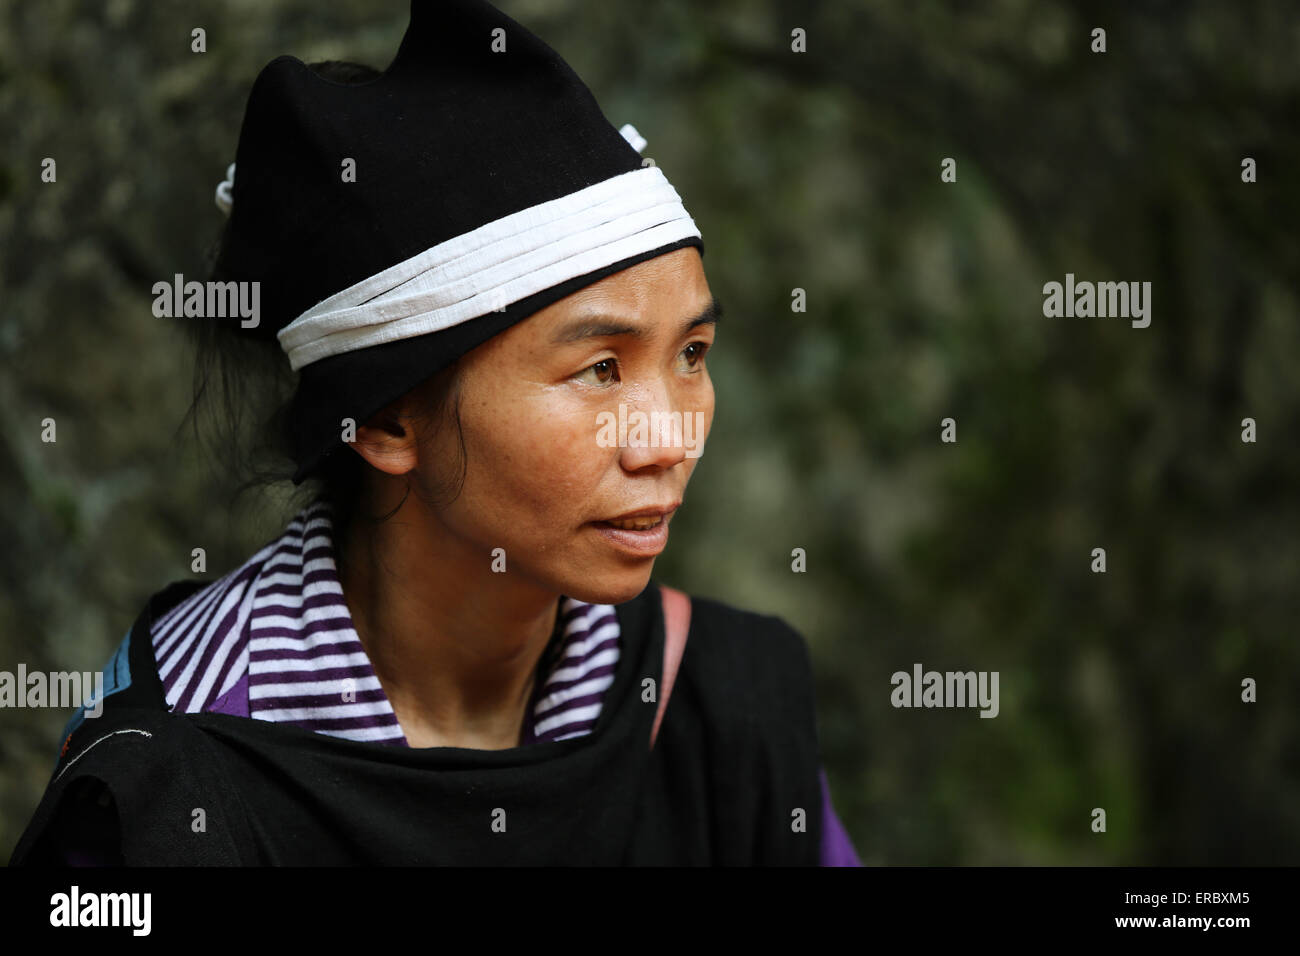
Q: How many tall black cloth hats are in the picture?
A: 1